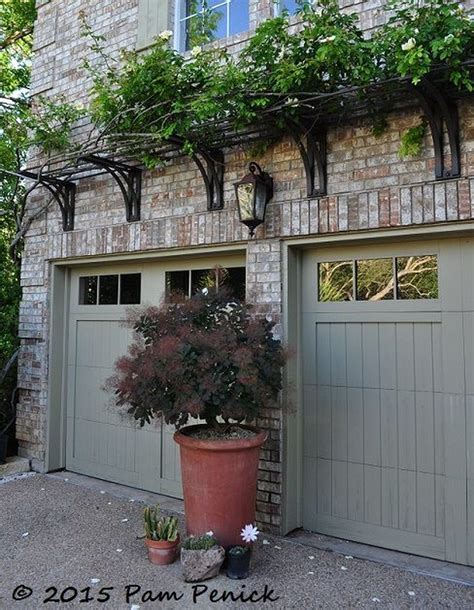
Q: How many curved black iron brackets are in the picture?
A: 5